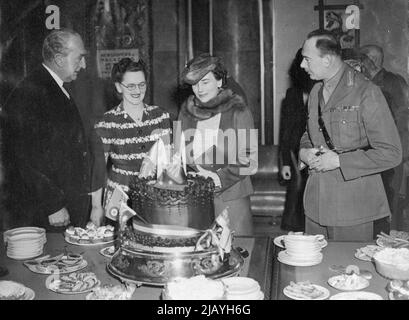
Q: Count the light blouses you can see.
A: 1